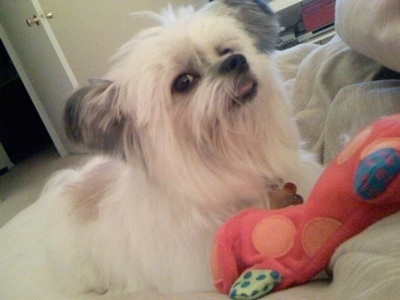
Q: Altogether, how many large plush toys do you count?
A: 1